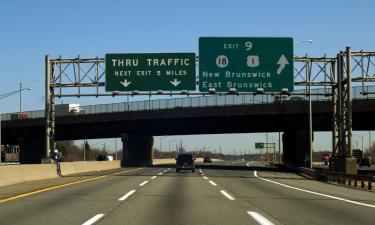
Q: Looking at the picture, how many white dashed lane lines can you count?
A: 2